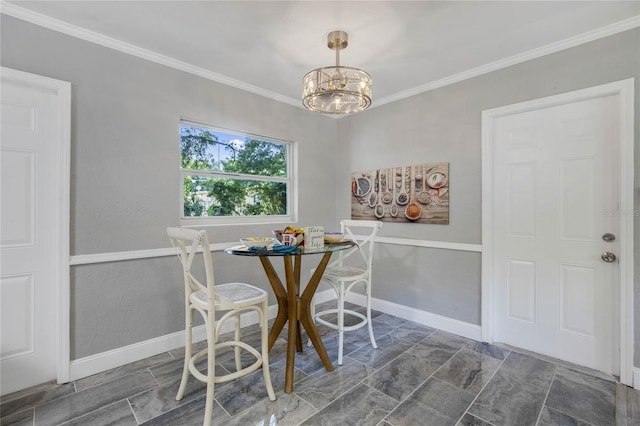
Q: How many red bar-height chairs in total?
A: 0